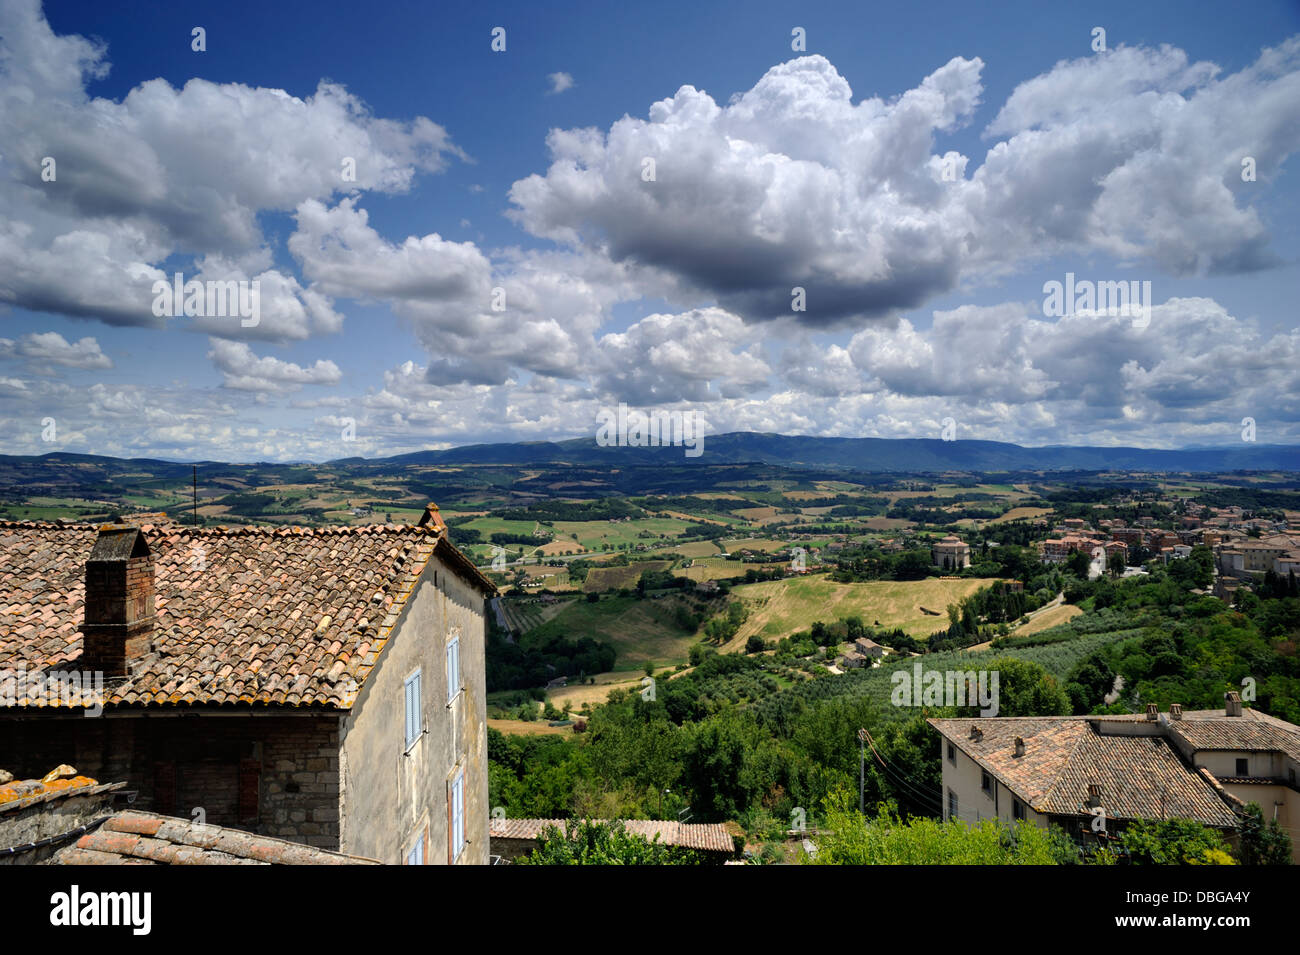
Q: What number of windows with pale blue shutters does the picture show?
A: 4